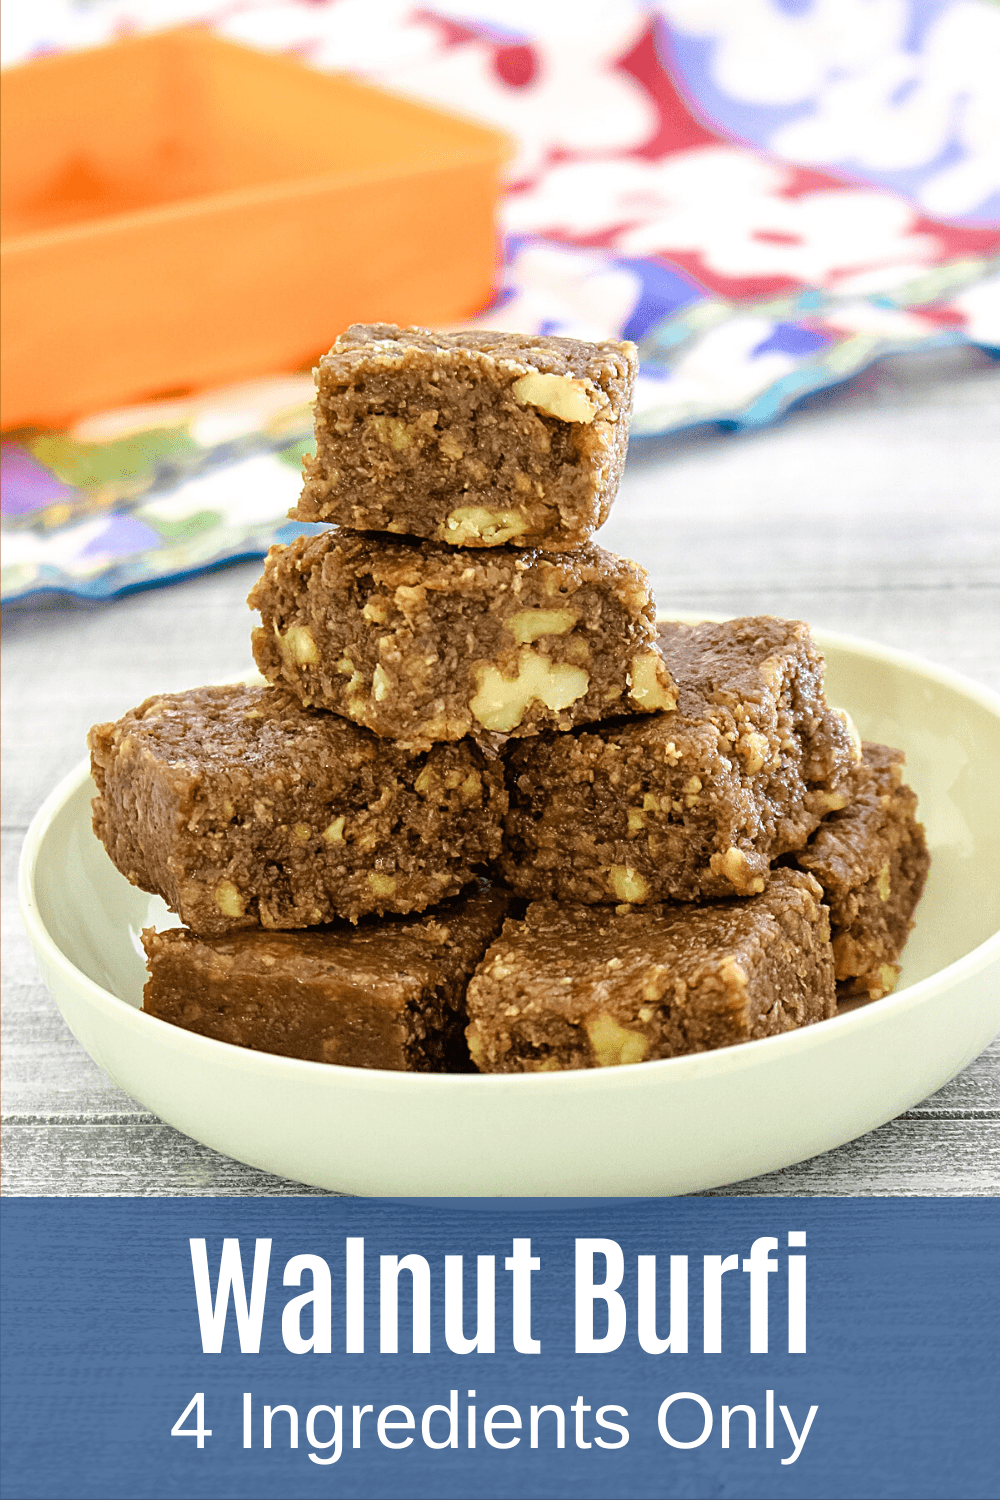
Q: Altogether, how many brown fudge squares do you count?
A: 7